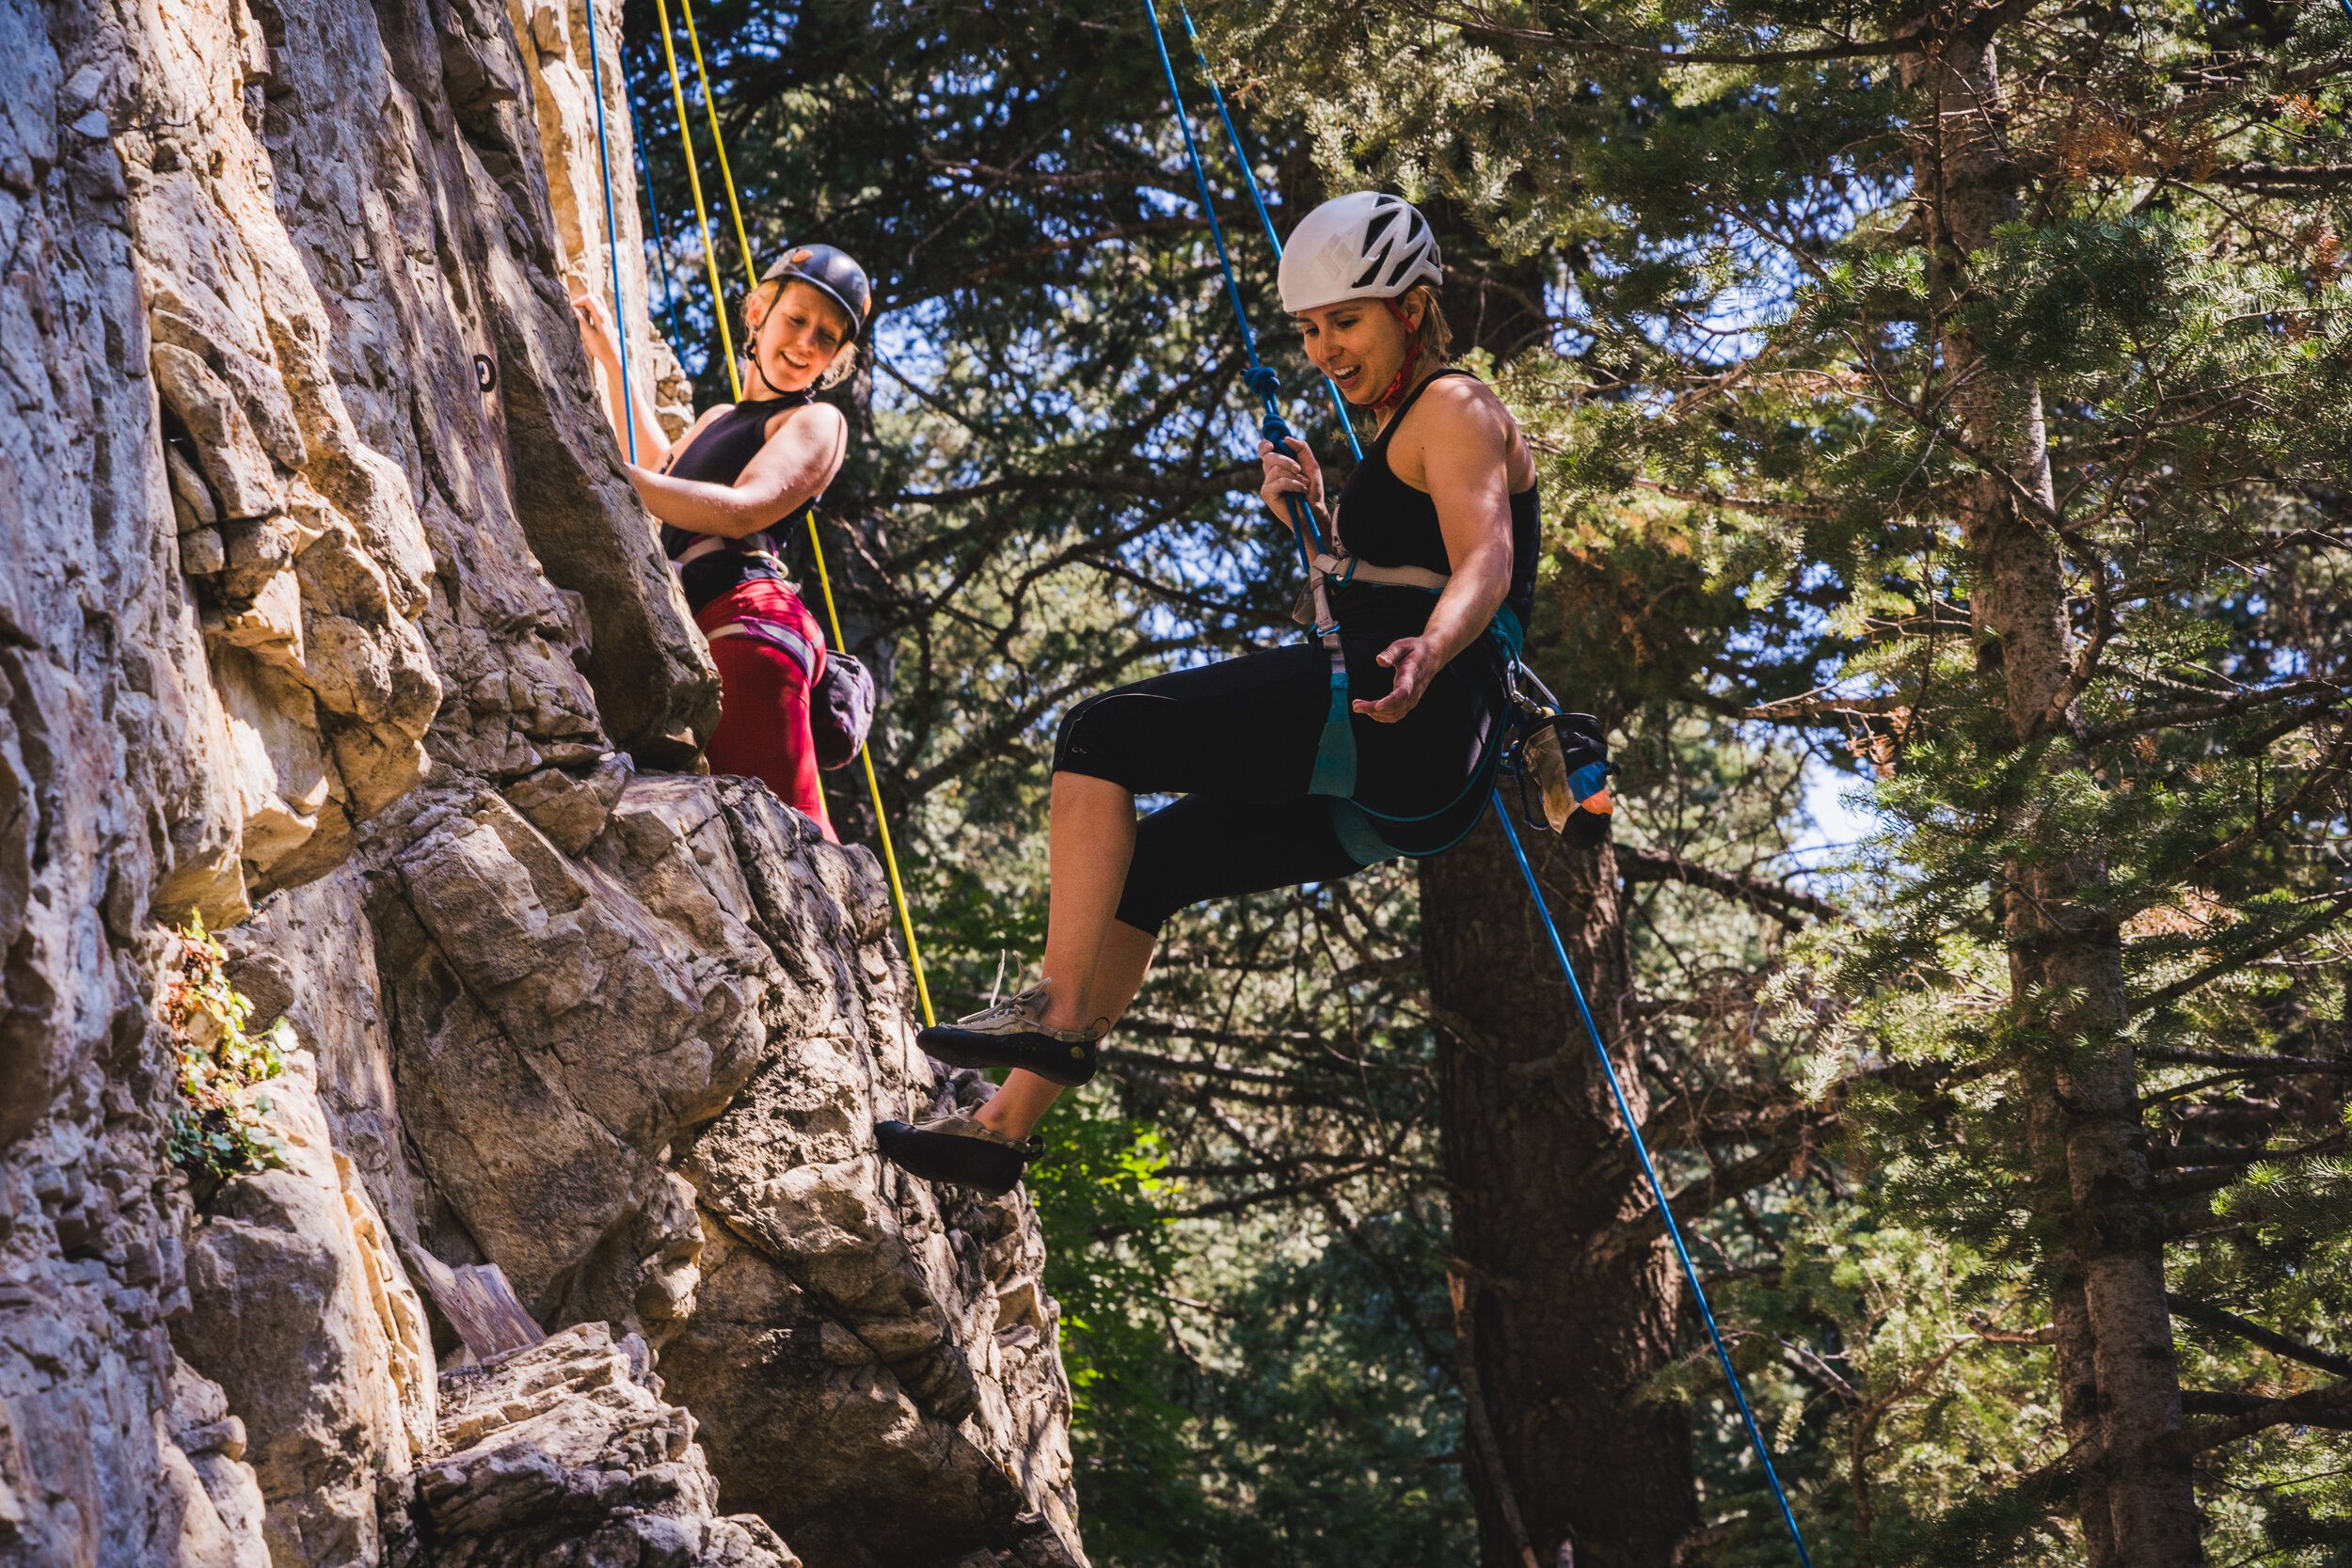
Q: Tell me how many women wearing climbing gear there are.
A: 2